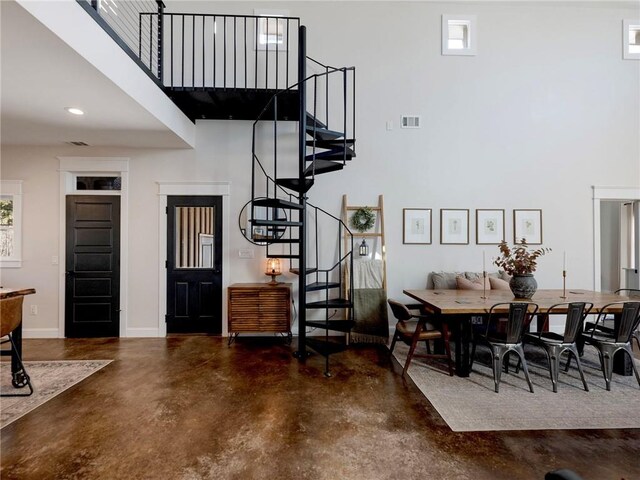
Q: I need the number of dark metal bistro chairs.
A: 4